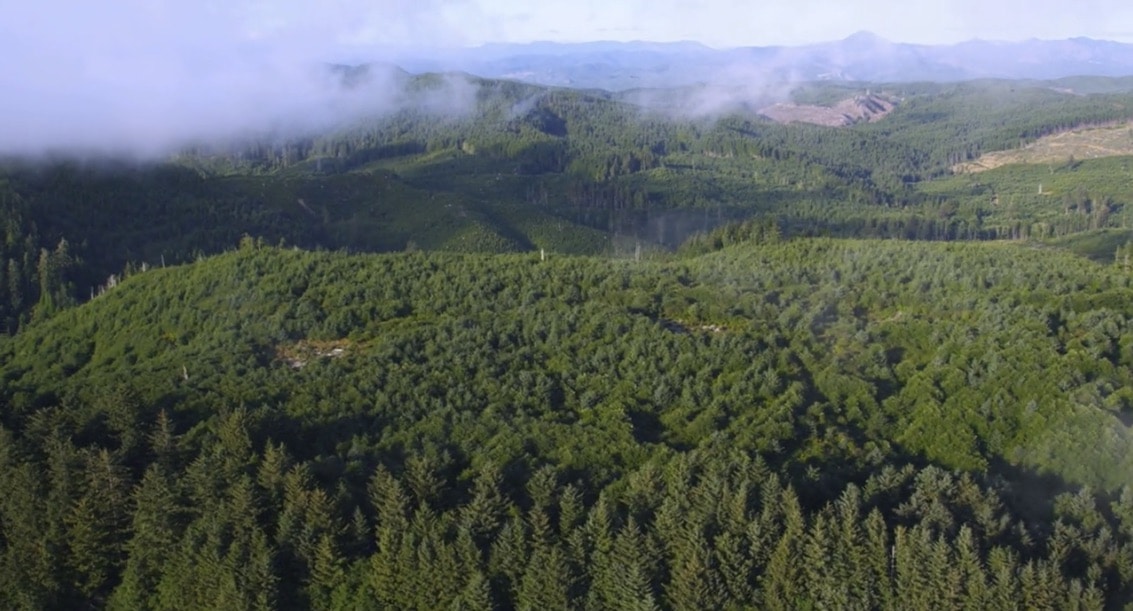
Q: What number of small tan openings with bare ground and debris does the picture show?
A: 2